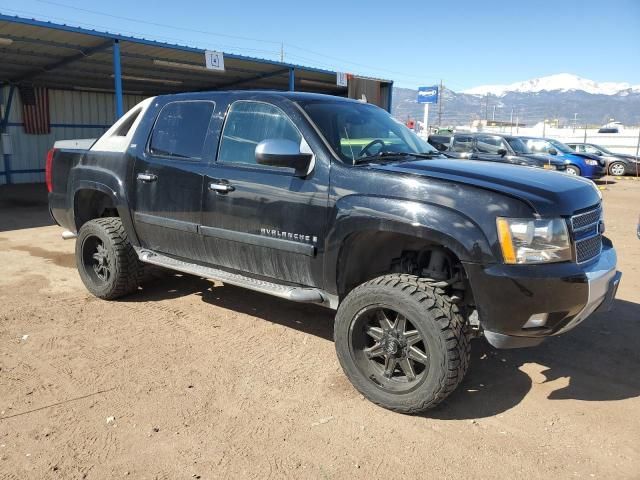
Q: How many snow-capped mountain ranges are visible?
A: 1